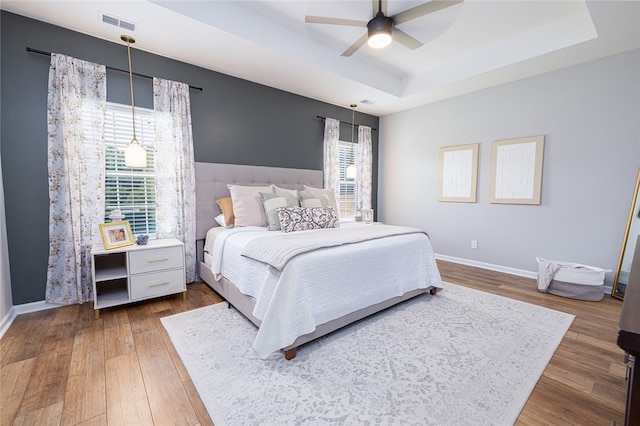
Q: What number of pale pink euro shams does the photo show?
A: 3